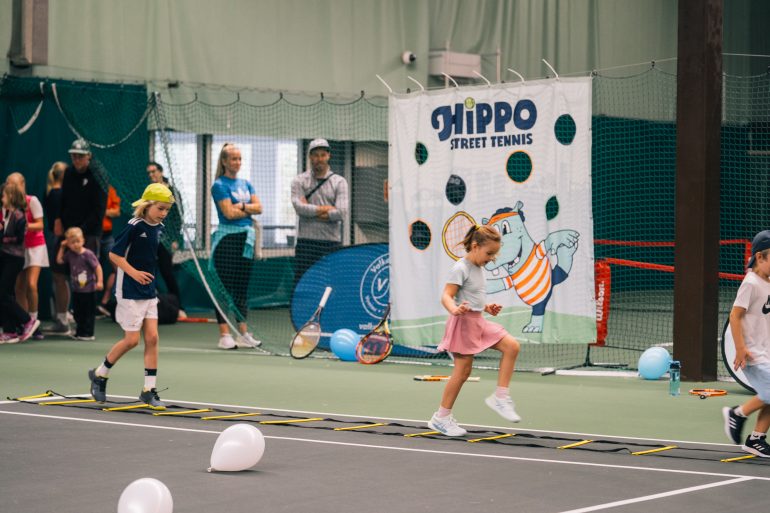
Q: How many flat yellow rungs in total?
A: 12